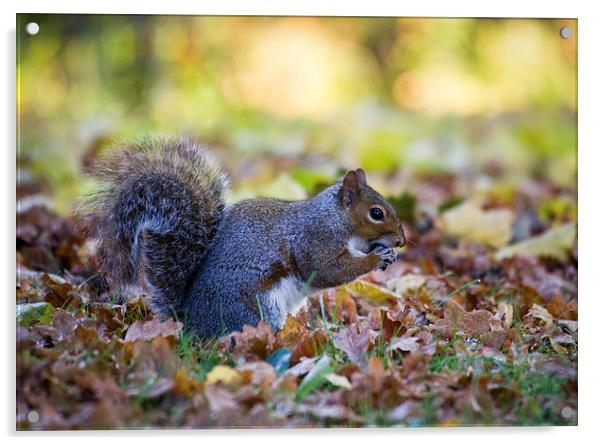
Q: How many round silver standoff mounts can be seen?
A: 4